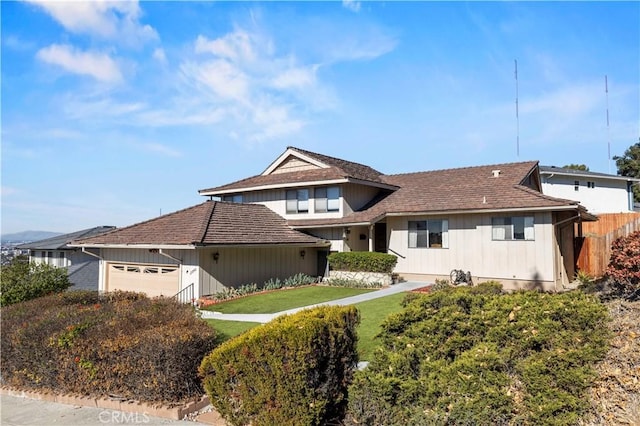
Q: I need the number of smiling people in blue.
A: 0